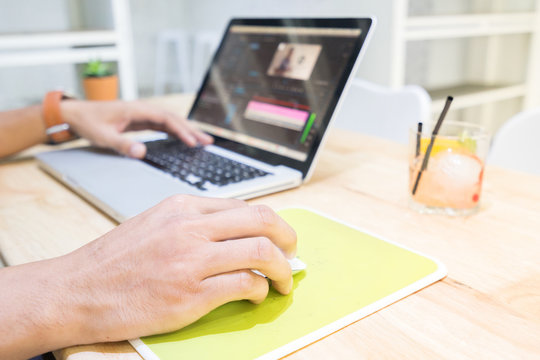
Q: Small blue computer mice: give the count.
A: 0